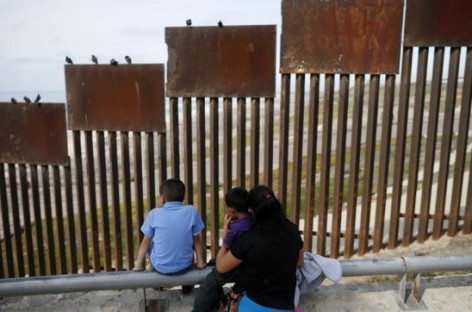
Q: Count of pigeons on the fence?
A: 9